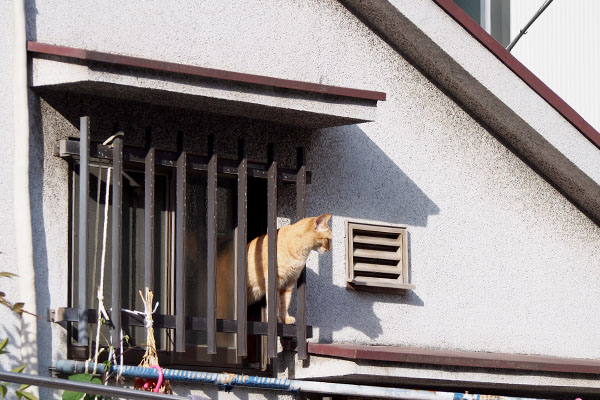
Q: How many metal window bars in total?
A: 8